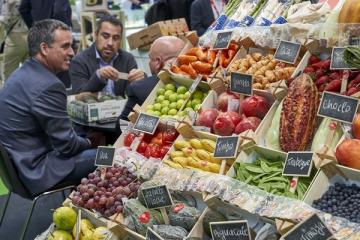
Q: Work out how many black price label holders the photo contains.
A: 13